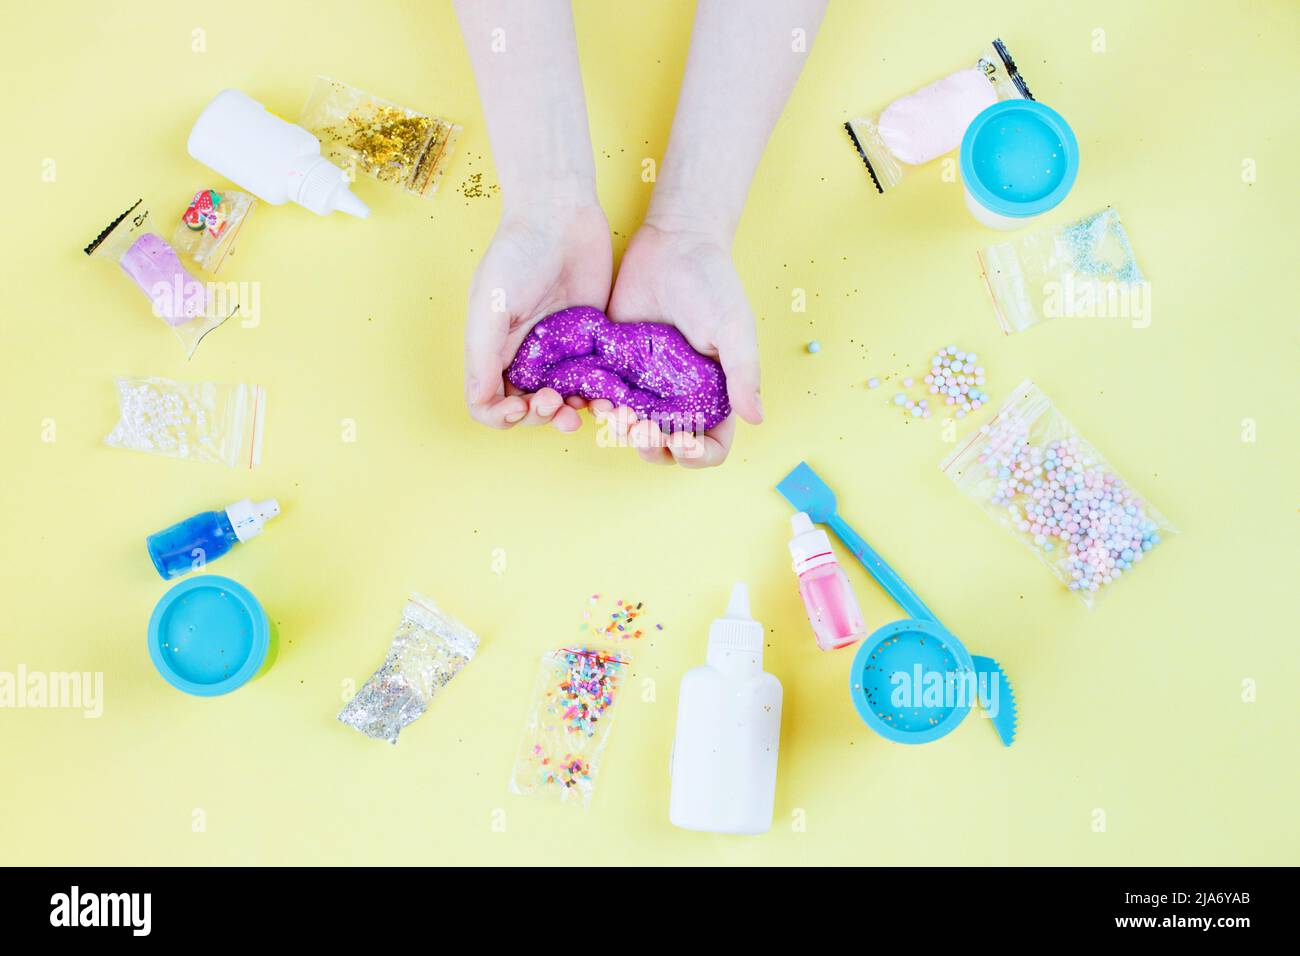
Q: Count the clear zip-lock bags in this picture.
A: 7